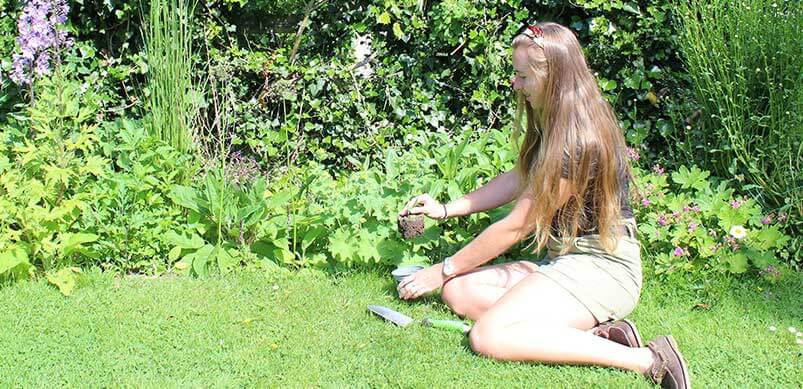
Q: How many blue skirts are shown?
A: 0